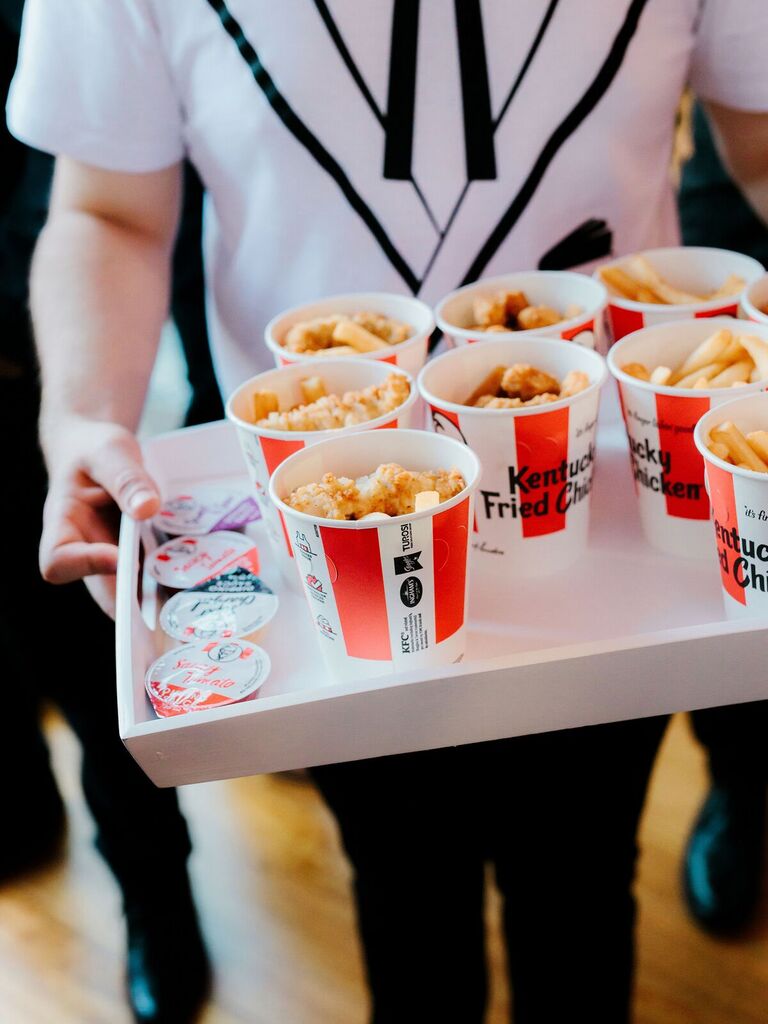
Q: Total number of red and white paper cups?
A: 9